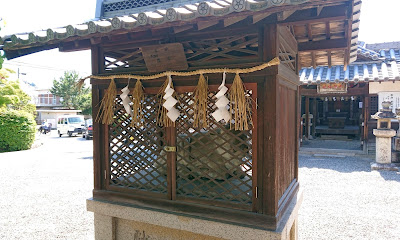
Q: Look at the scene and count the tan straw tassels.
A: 5